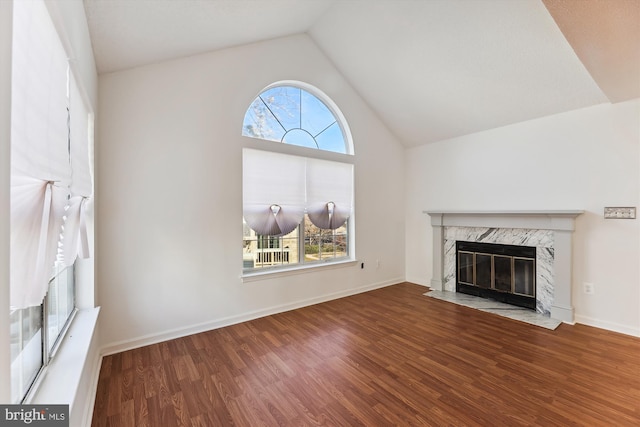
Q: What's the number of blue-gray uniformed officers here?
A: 0